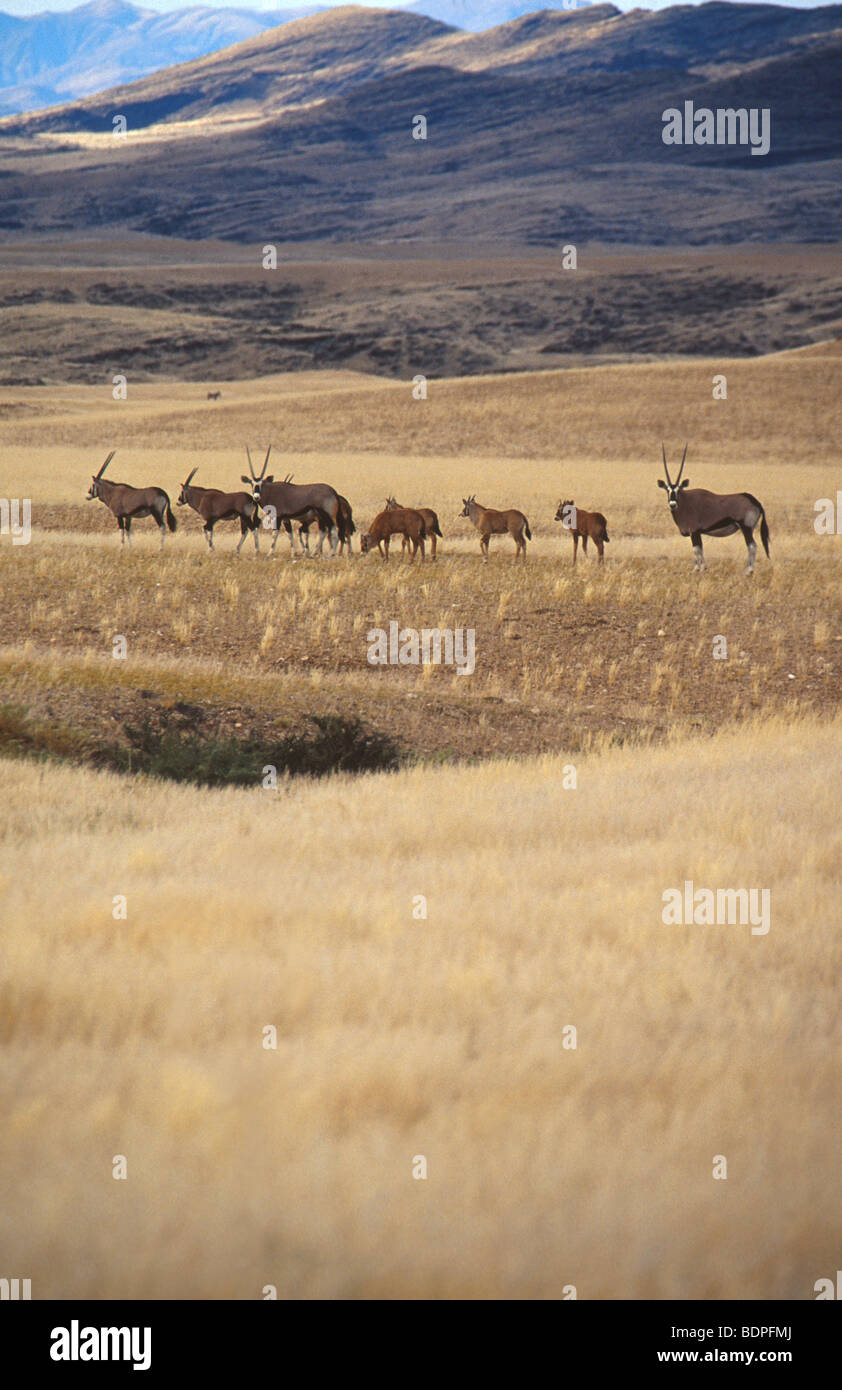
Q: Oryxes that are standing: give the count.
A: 9